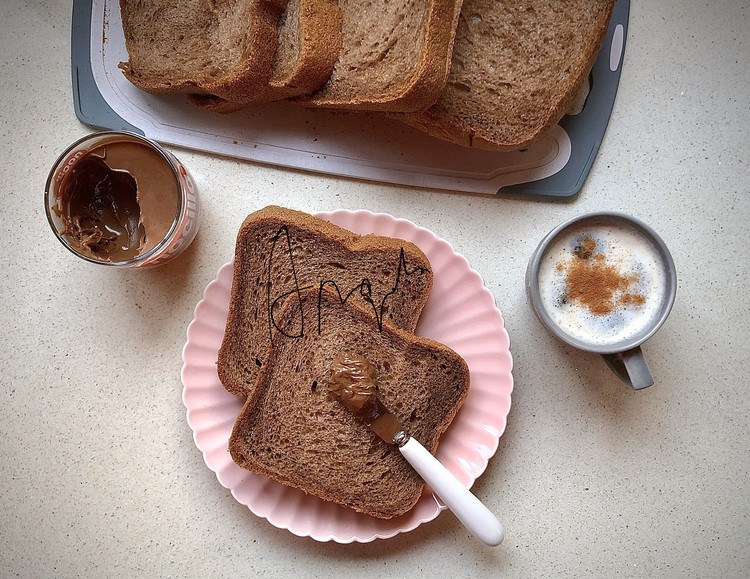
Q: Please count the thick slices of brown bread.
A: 6